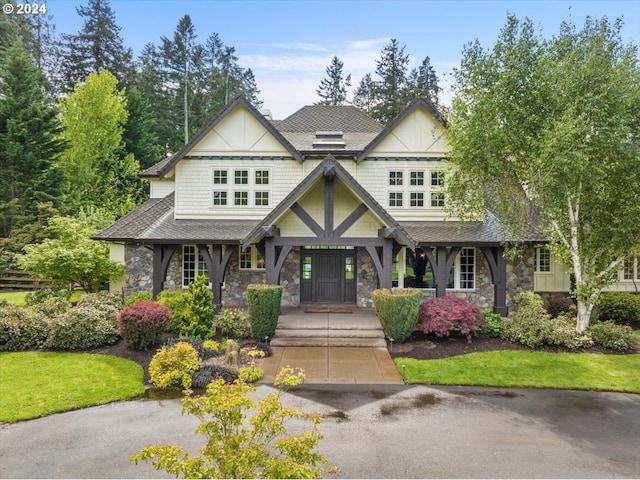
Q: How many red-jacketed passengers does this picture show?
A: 0